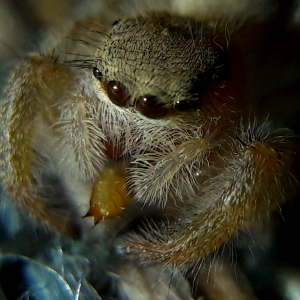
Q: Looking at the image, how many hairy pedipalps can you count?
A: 2